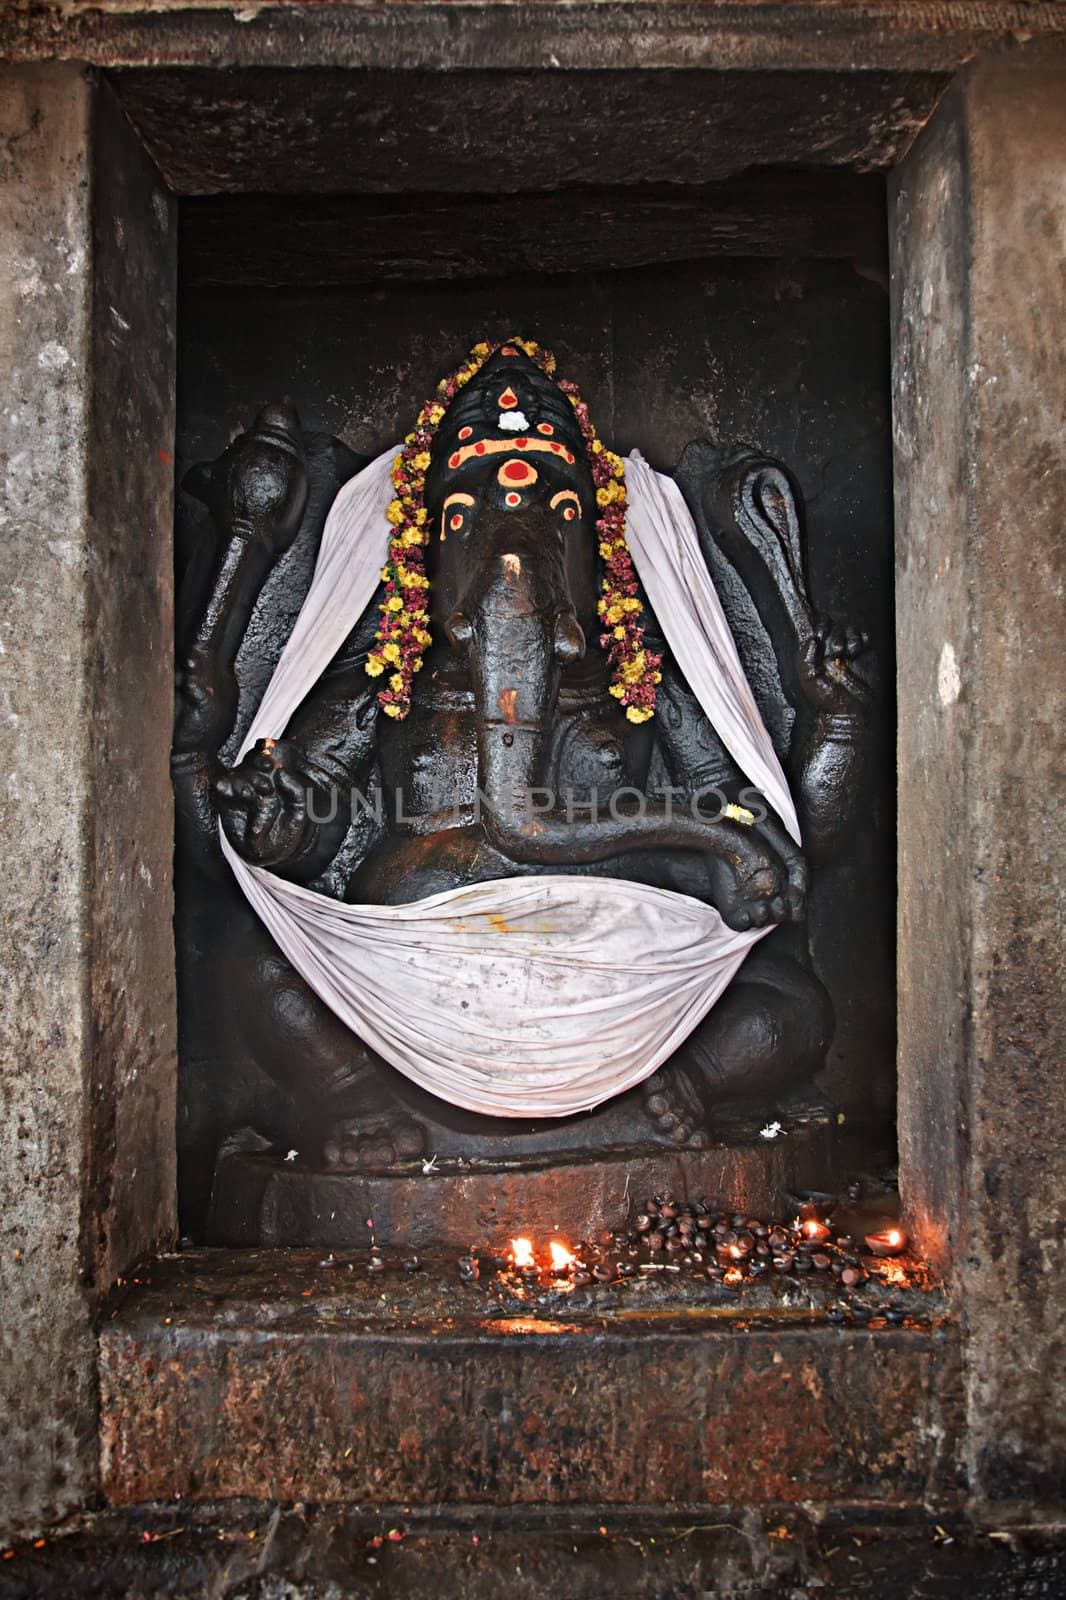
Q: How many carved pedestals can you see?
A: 1